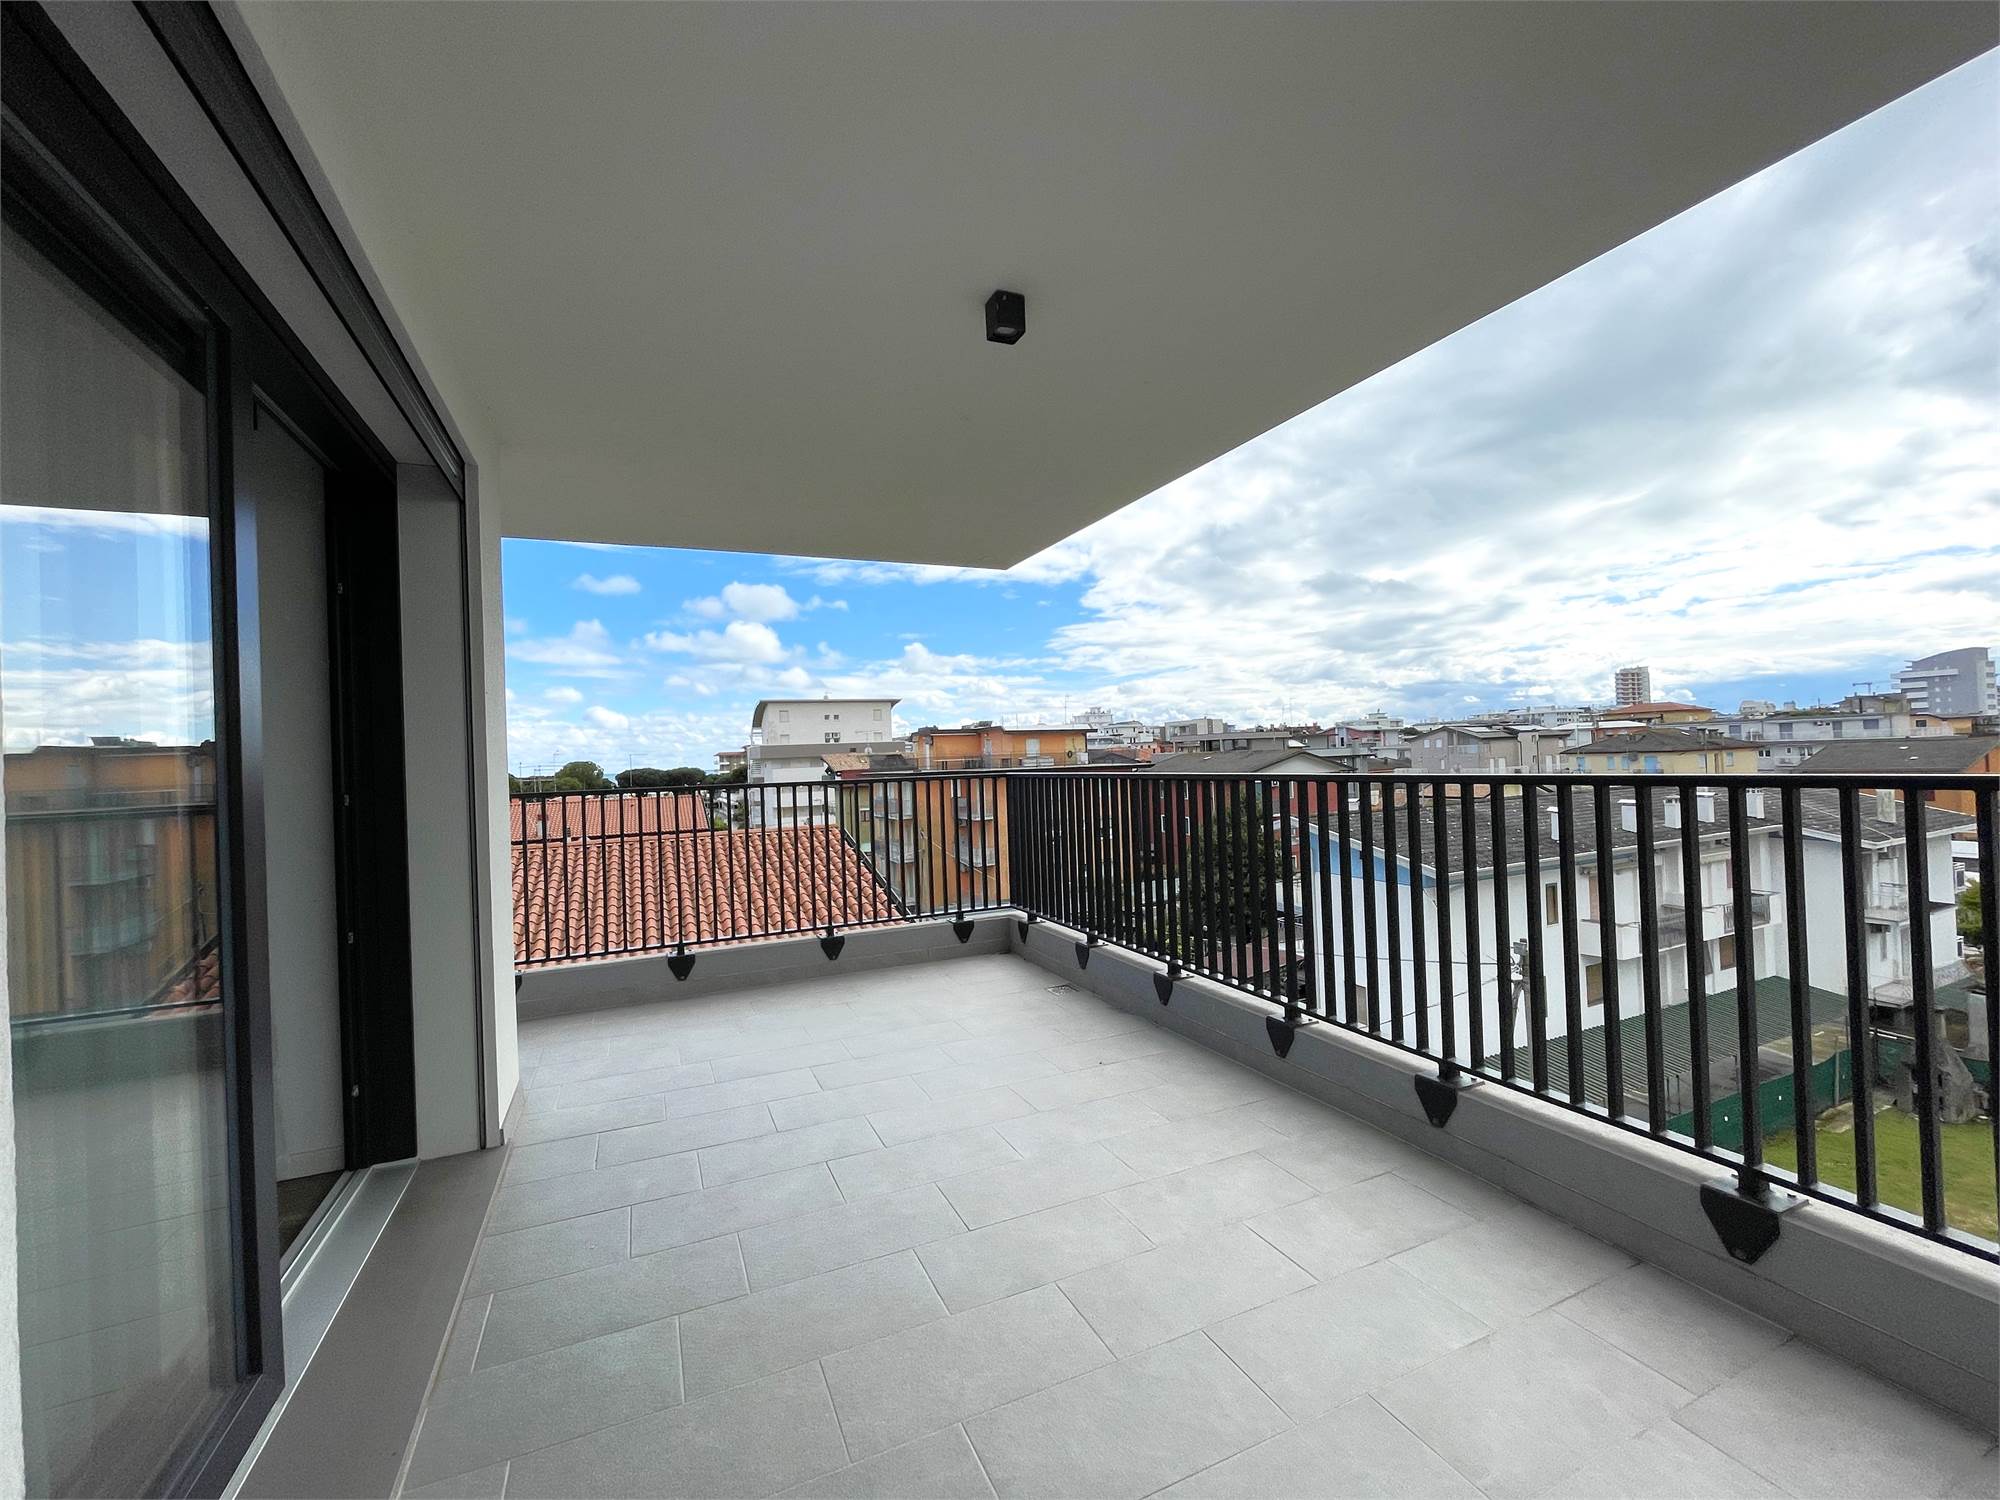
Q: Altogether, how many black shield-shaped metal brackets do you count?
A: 10